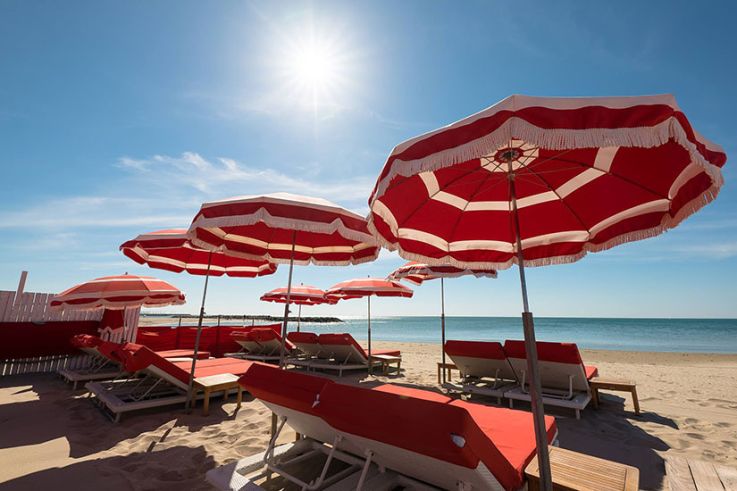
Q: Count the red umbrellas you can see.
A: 7